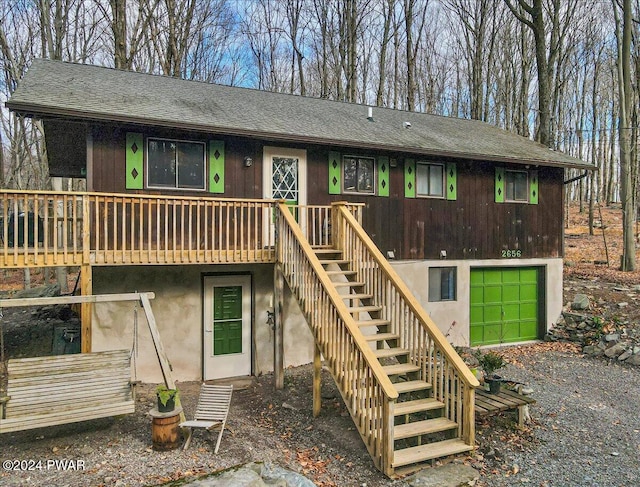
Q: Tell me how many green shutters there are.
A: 8